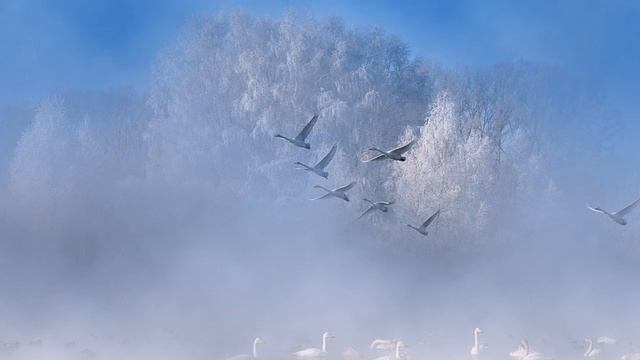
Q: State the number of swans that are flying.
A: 7